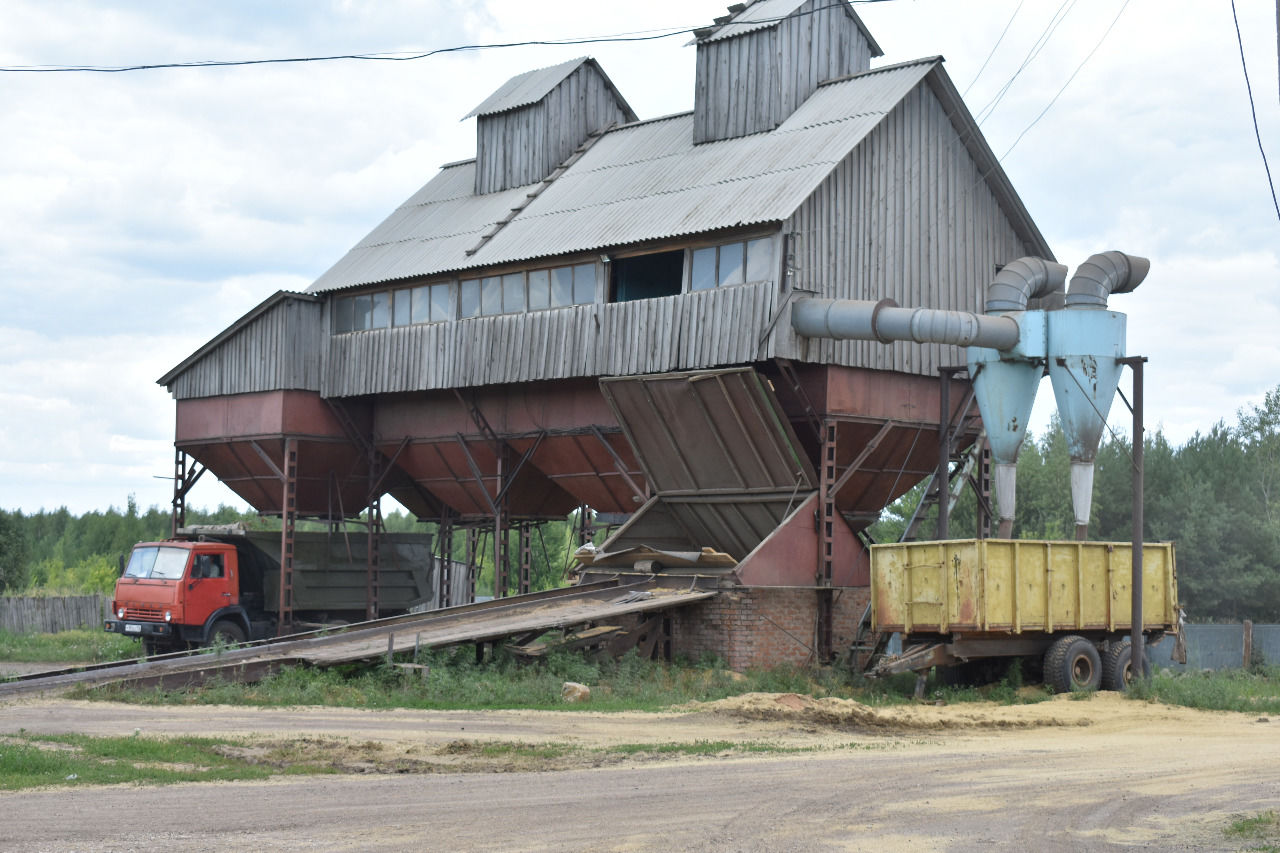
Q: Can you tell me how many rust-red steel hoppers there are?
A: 4